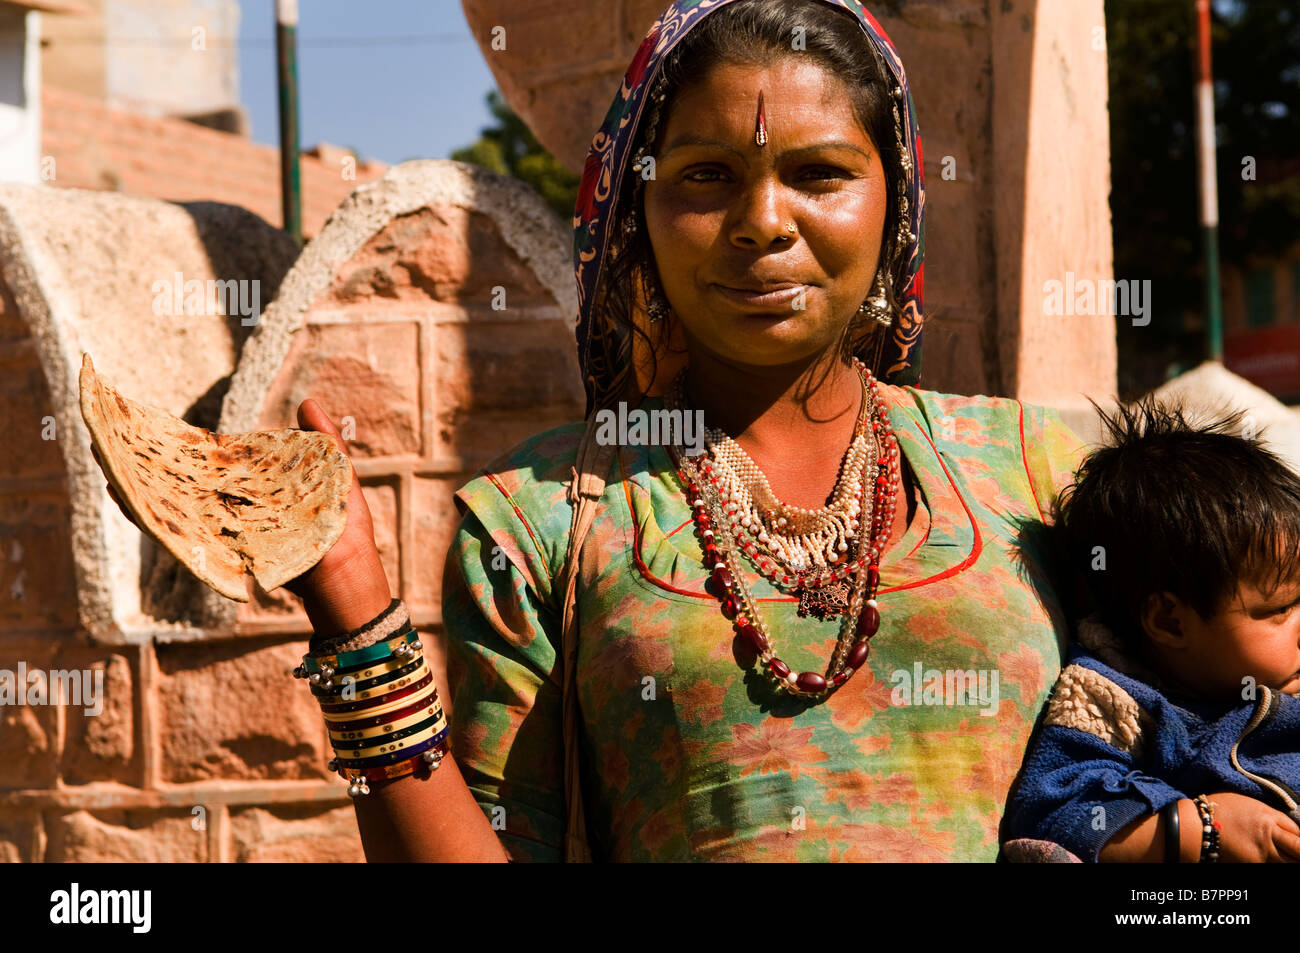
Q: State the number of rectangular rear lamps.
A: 0